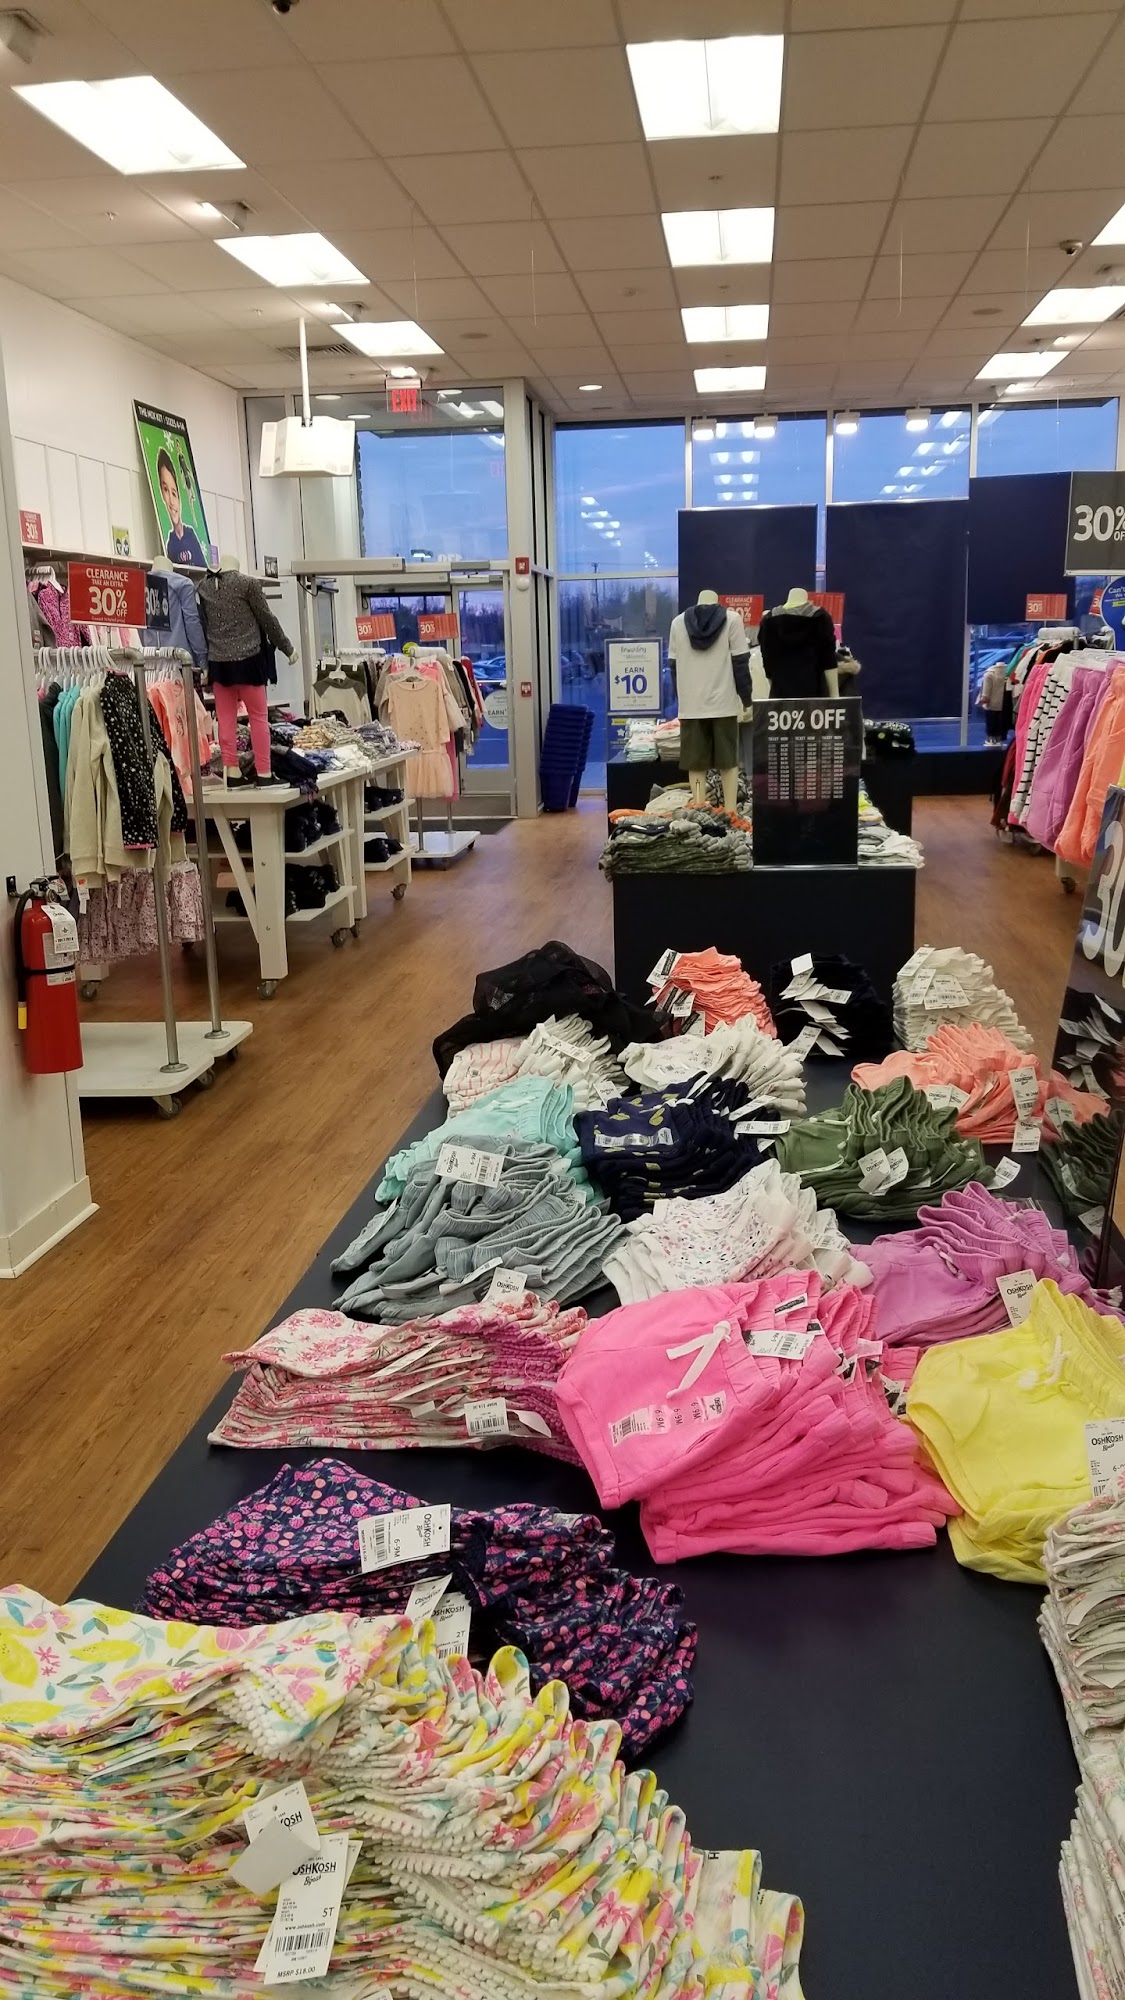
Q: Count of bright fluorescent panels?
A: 10